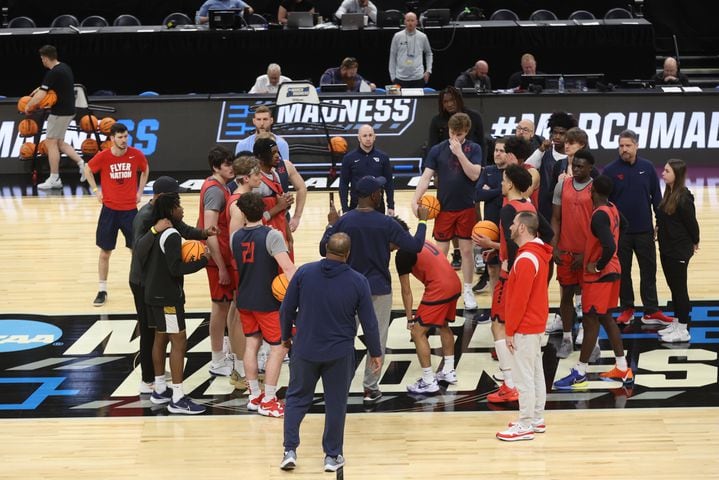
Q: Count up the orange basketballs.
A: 14